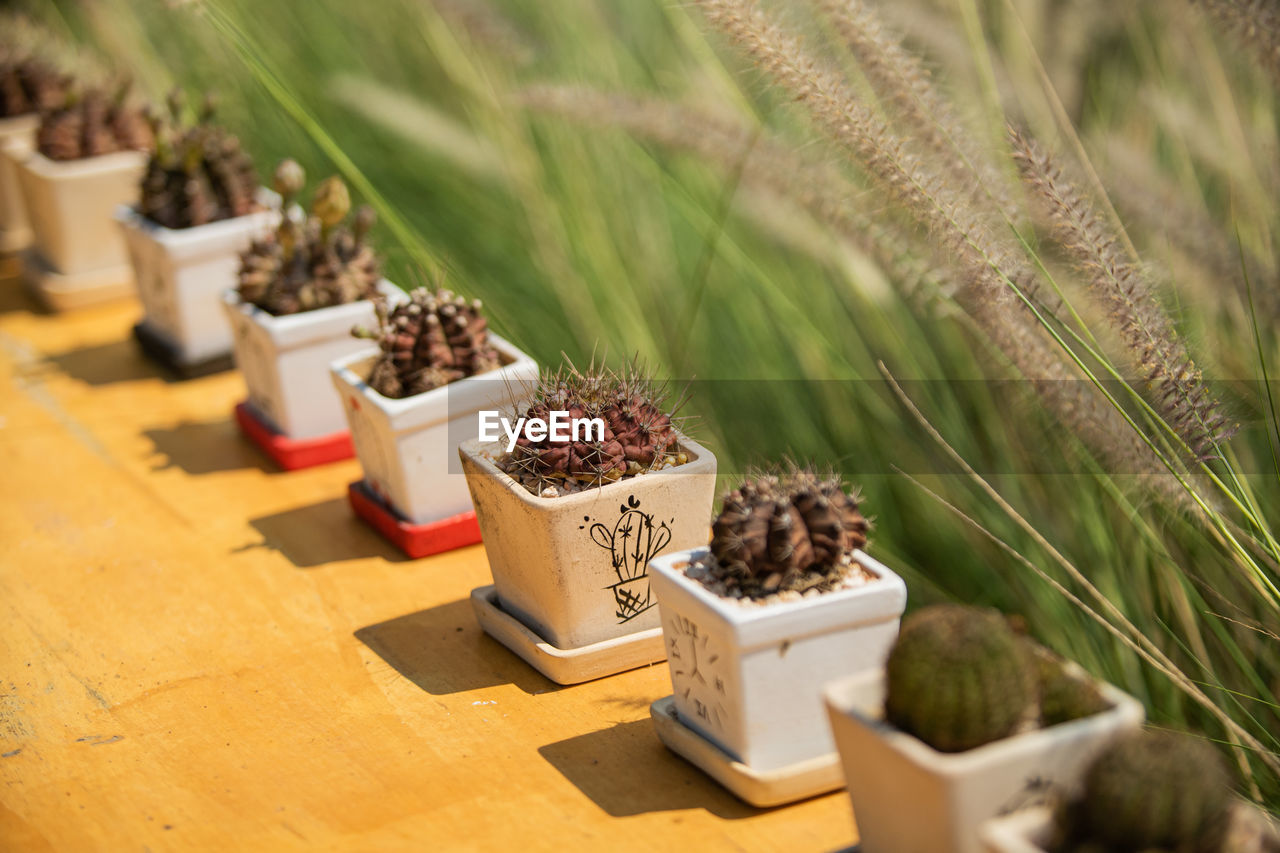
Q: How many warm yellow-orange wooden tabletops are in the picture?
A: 1